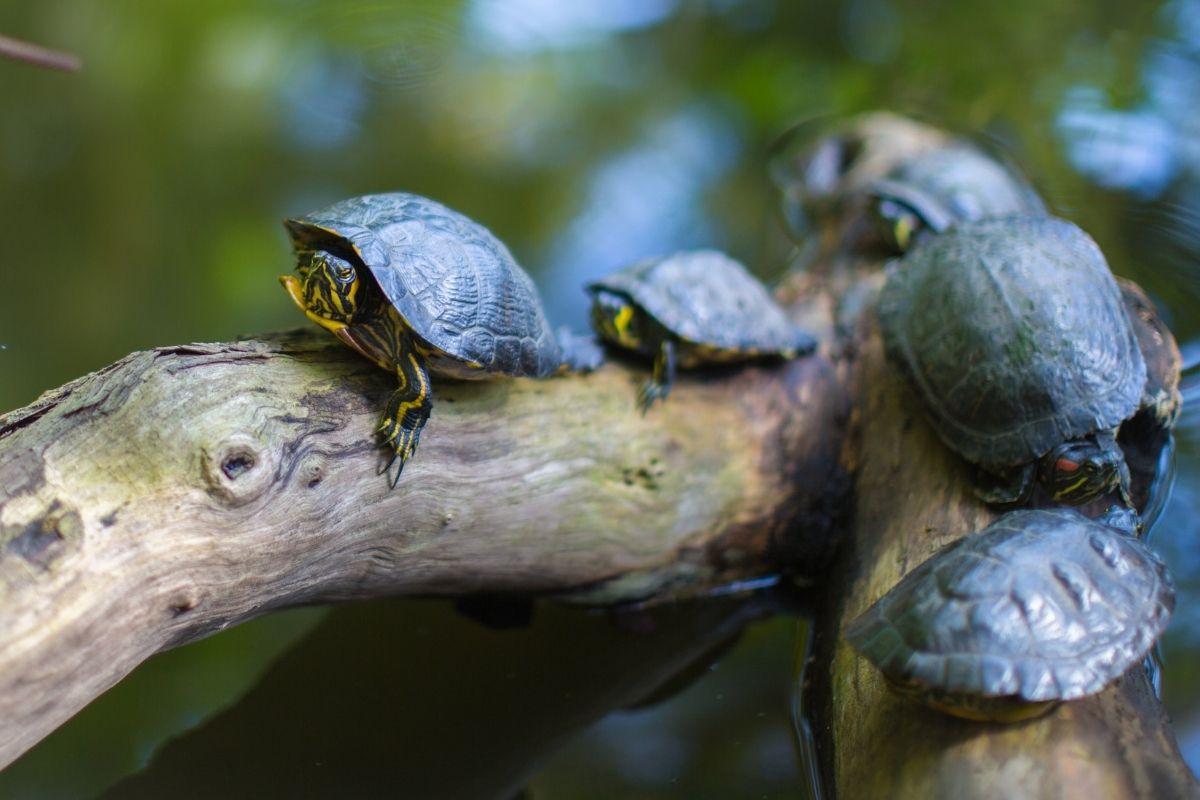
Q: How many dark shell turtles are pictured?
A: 5